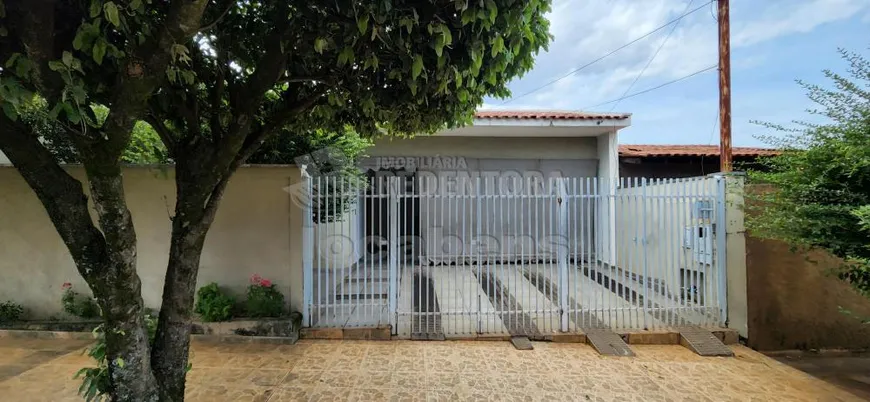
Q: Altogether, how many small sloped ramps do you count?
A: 3